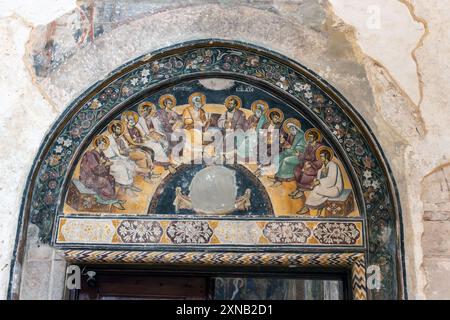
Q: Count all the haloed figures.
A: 12